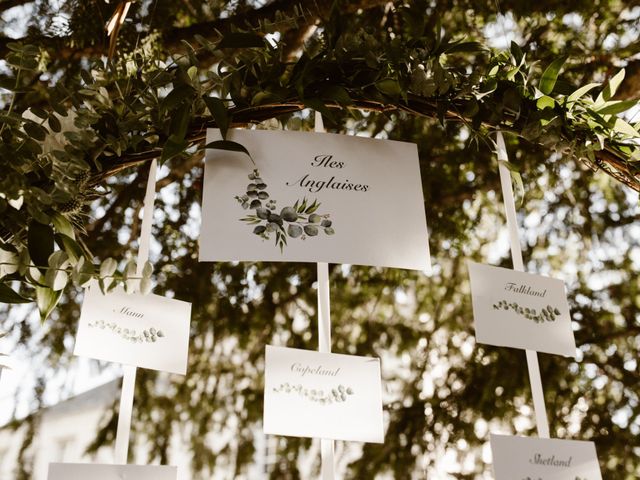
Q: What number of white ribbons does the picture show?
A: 3